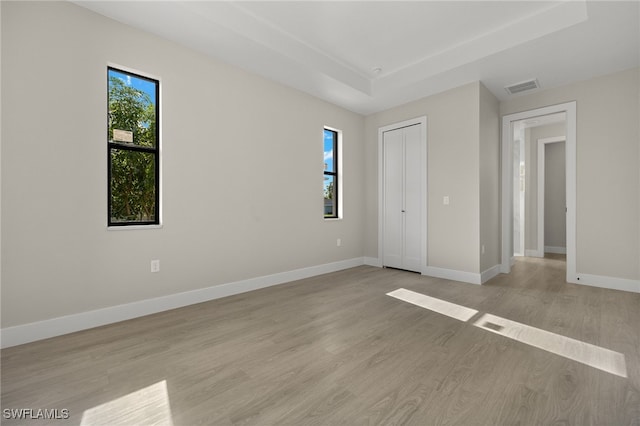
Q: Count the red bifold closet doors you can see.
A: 0